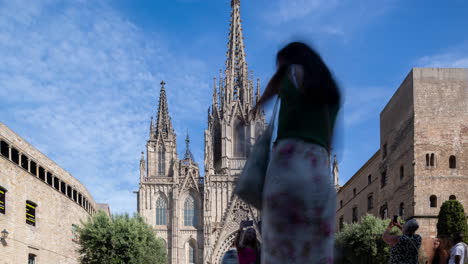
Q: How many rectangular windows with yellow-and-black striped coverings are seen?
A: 2